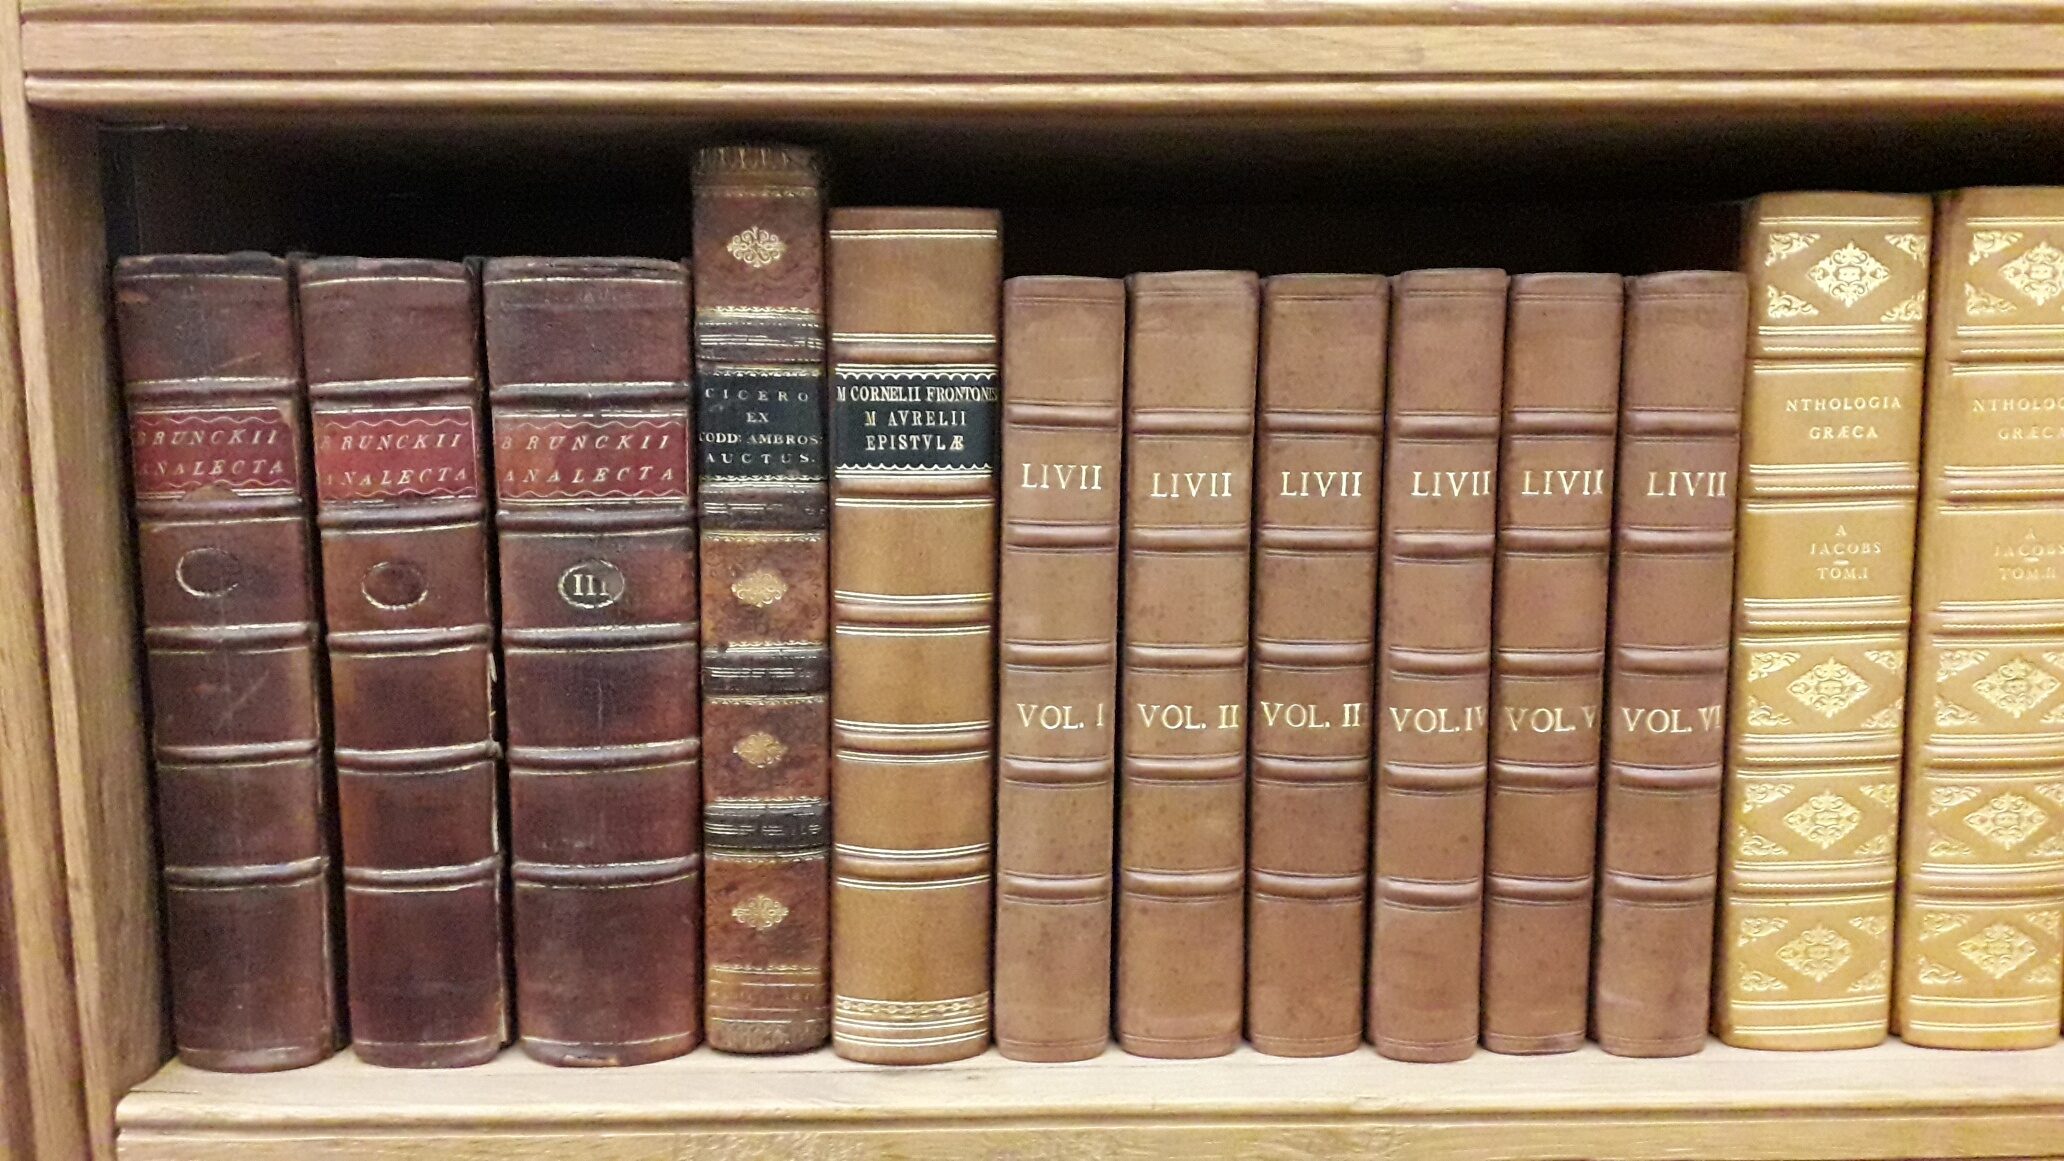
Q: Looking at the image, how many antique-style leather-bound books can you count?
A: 13